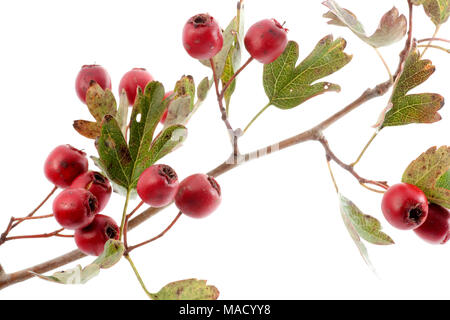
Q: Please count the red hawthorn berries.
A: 13